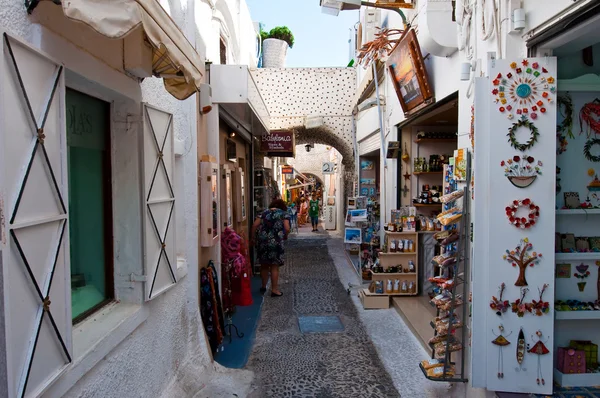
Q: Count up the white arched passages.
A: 2